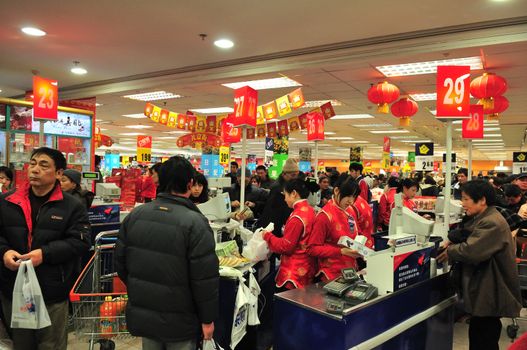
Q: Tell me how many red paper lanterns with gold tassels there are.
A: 4